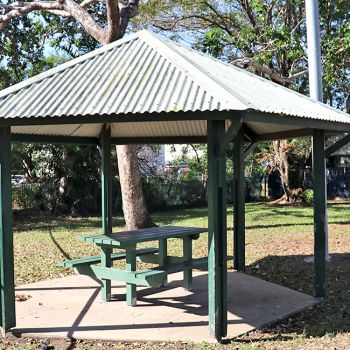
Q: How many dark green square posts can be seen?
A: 5